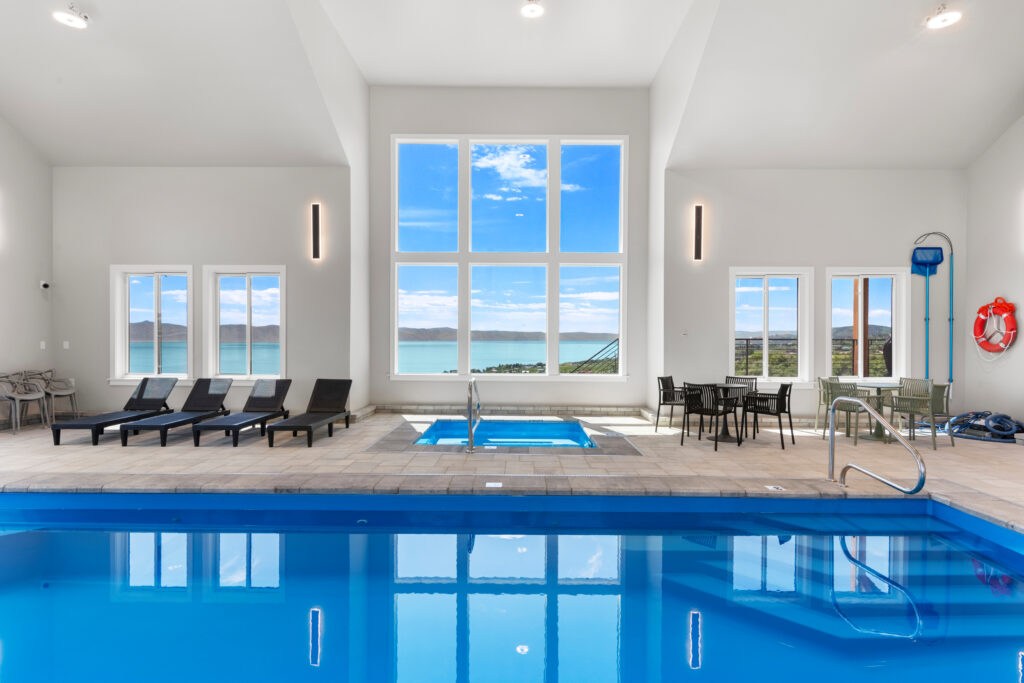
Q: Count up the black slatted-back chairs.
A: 4